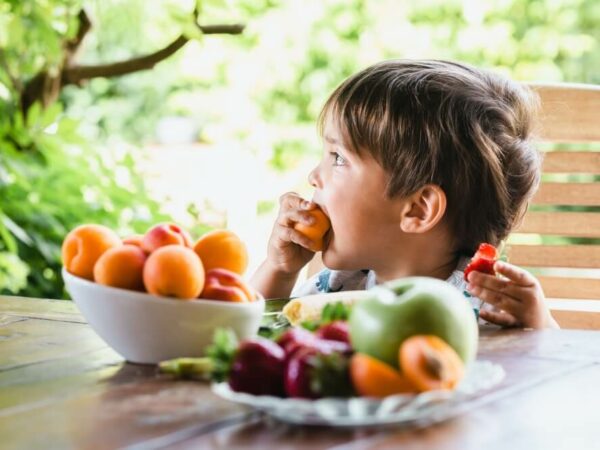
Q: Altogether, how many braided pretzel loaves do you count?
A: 0